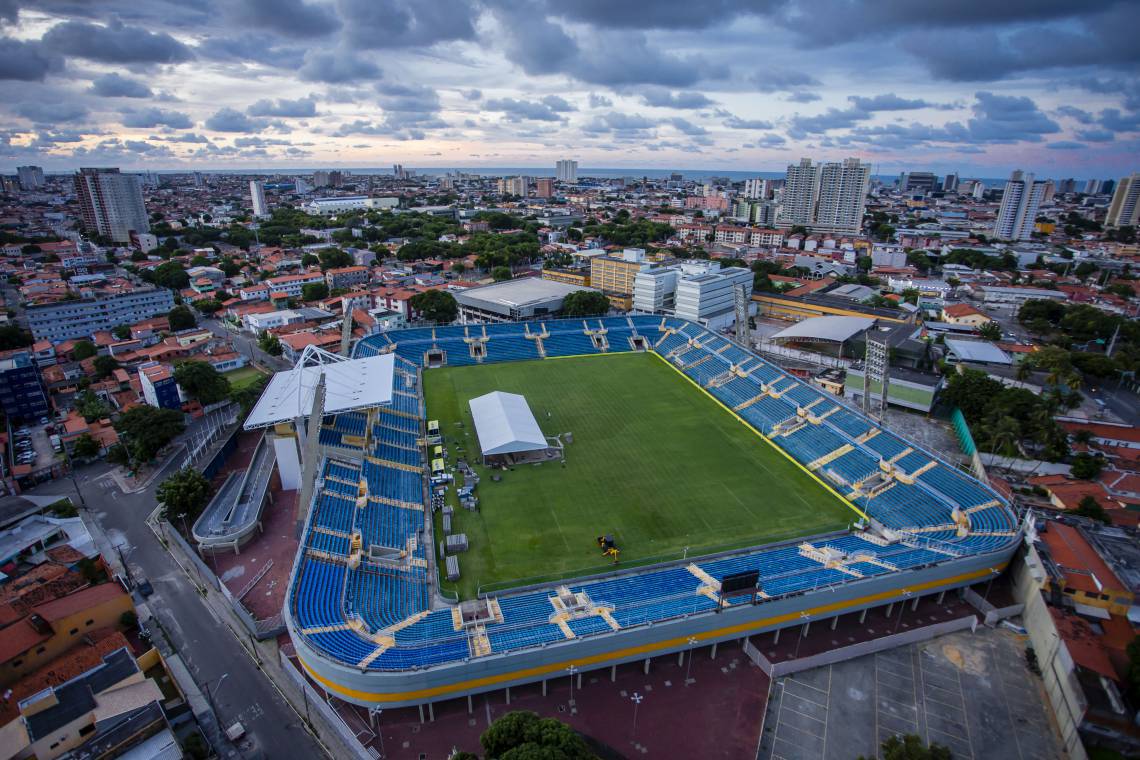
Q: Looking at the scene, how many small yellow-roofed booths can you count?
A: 3